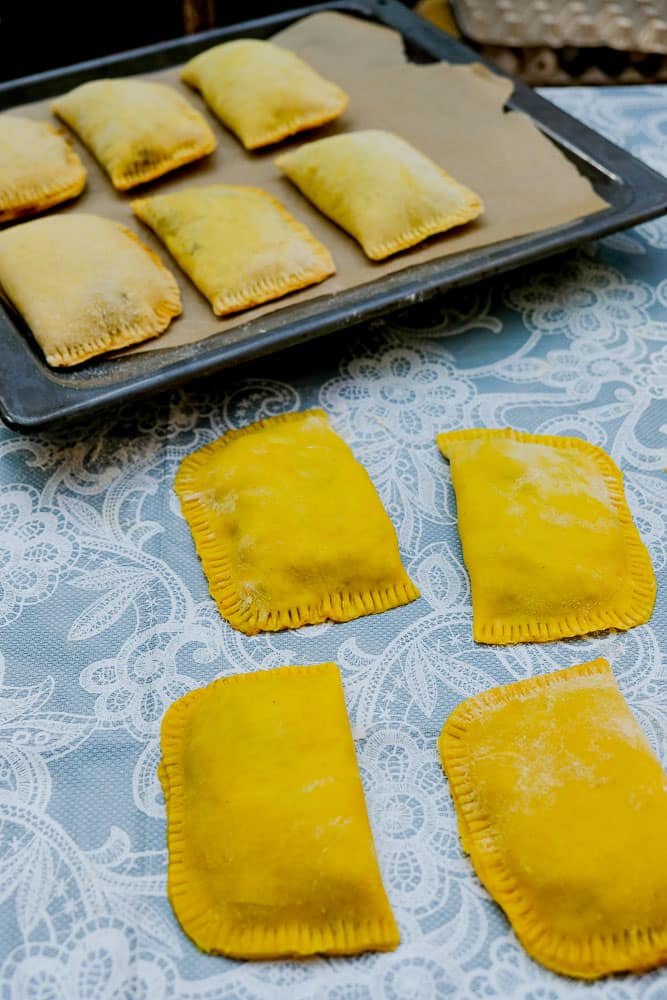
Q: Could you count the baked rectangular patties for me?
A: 6